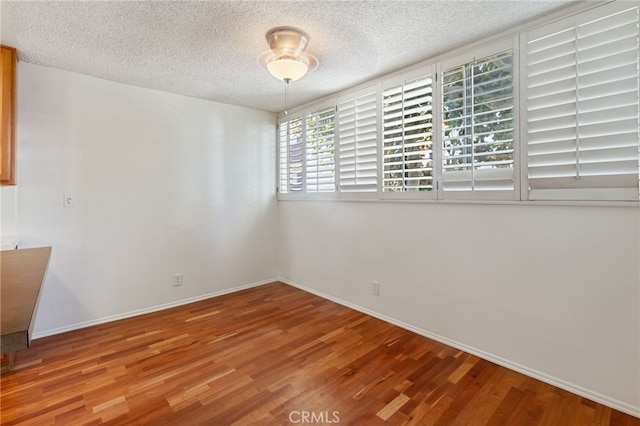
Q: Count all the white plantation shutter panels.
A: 6